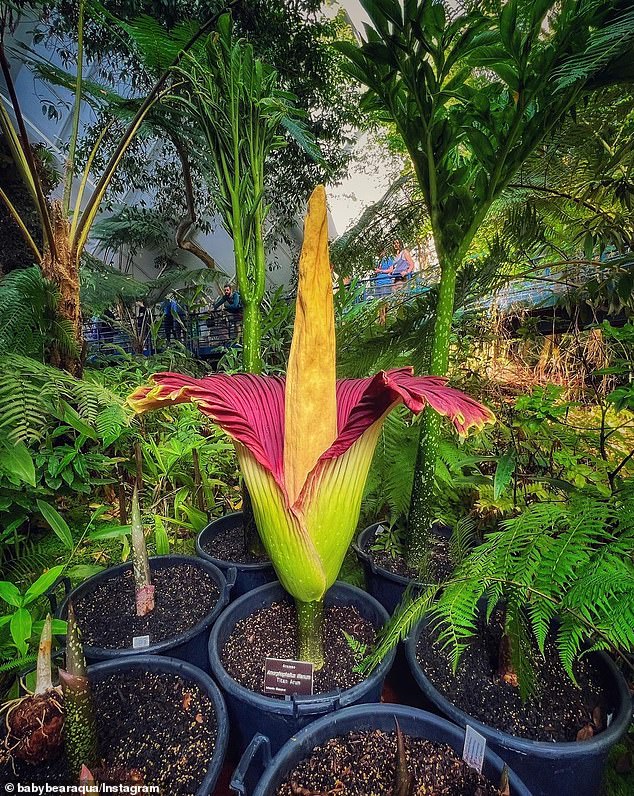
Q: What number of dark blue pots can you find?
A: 7